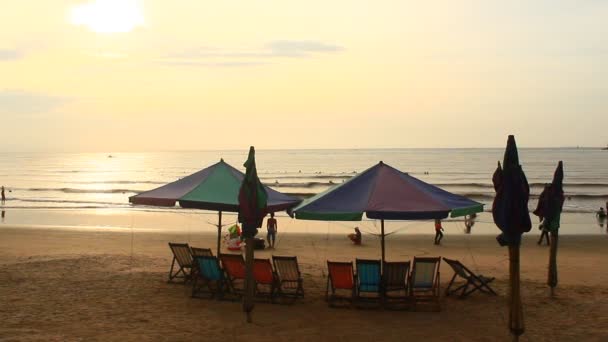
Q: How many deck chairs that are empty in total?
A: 11